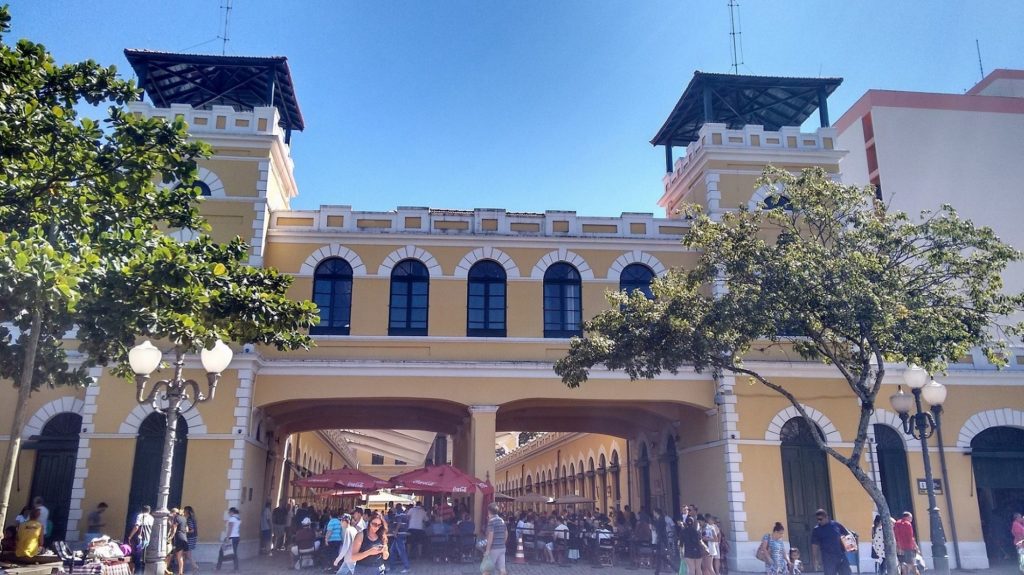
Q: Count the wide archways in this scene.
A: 2